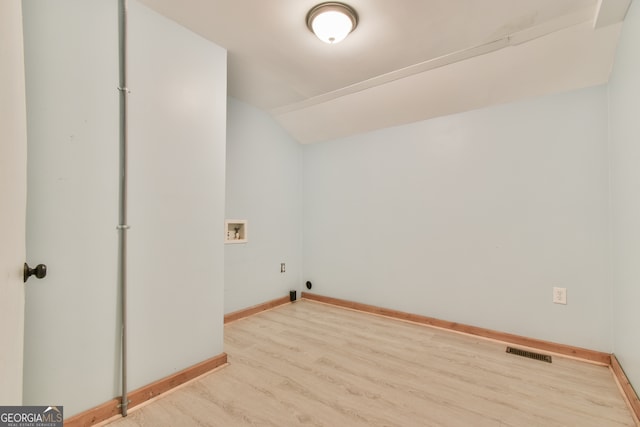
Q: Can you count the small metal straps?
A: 3